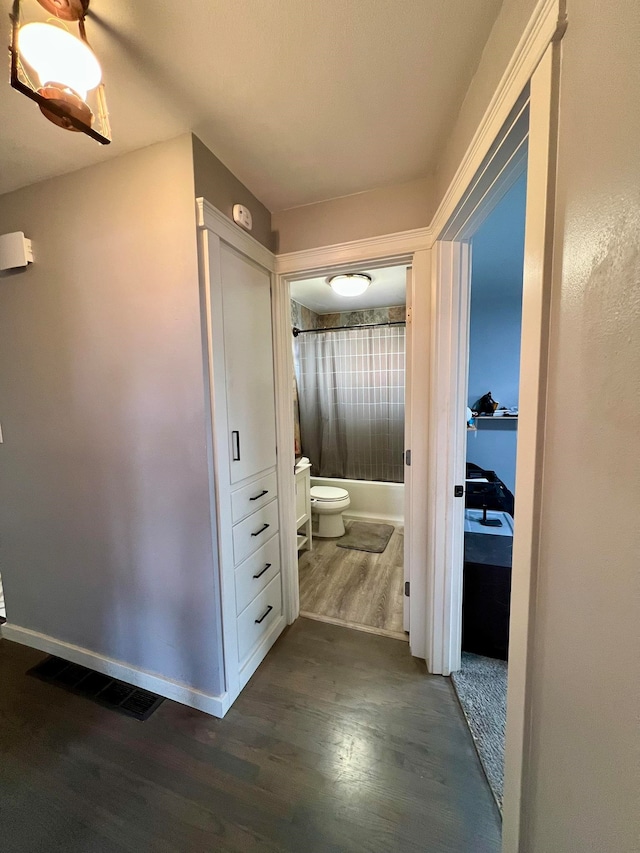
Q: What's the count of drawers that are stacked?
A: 4